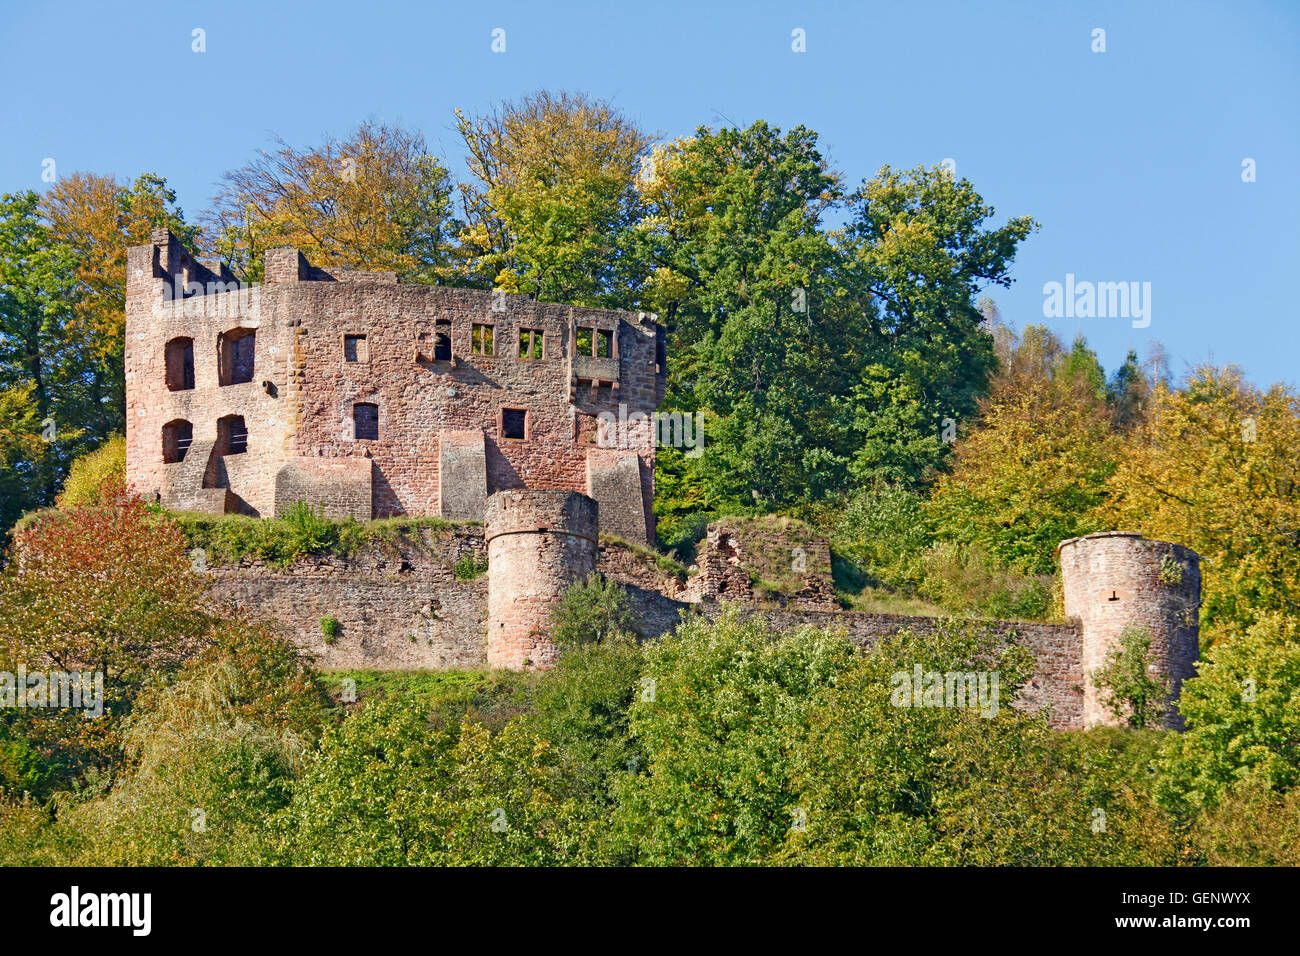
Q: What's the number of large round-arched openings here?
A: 4